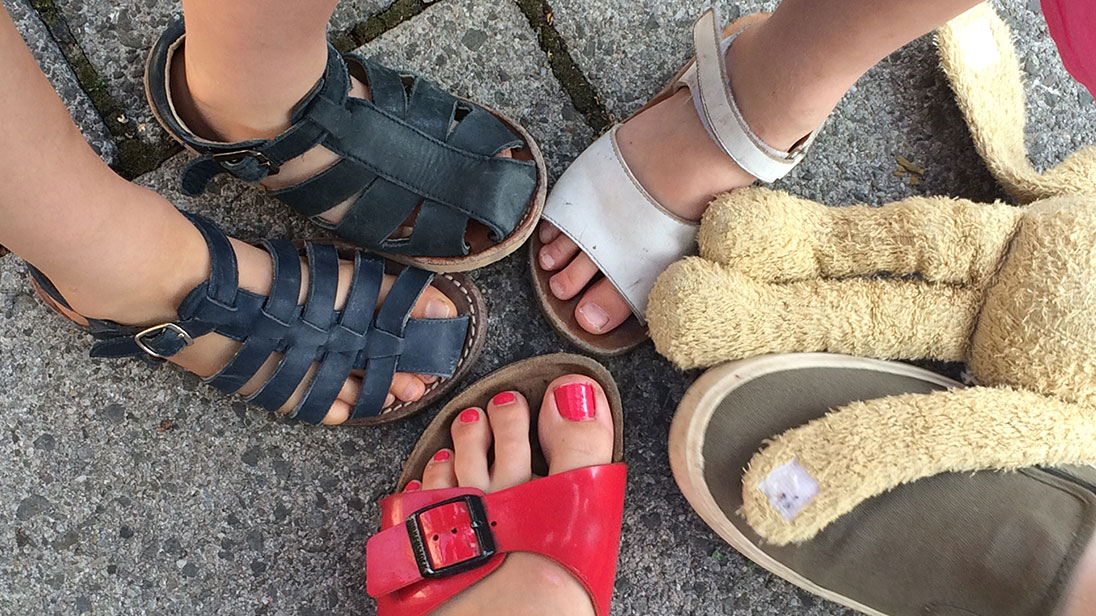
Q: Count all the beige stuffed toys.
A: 1